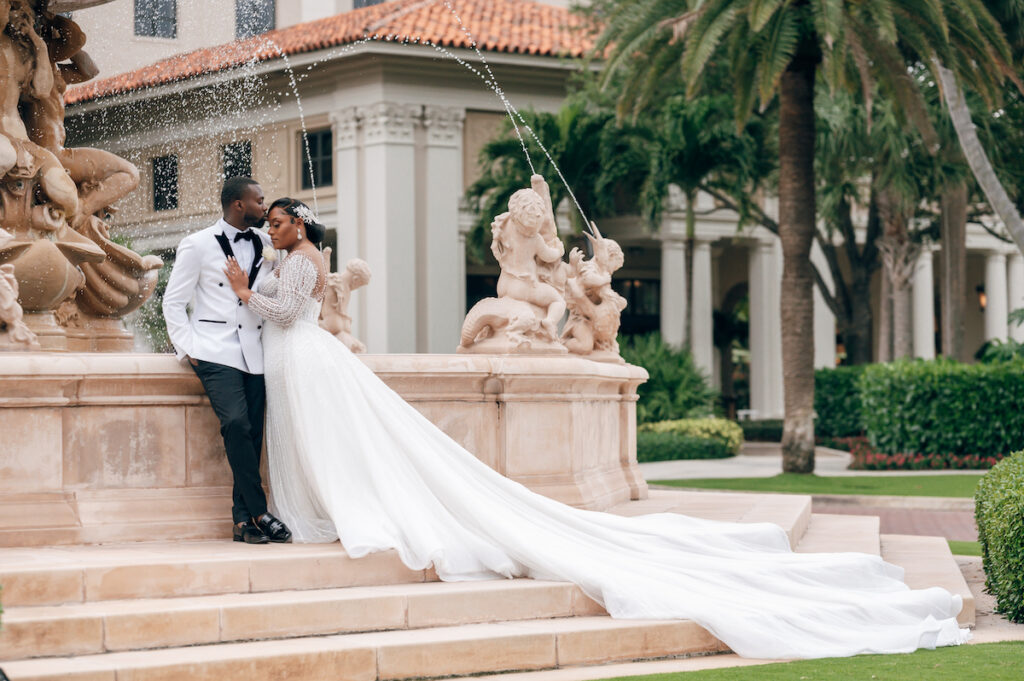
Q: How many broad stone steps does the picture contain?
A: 3